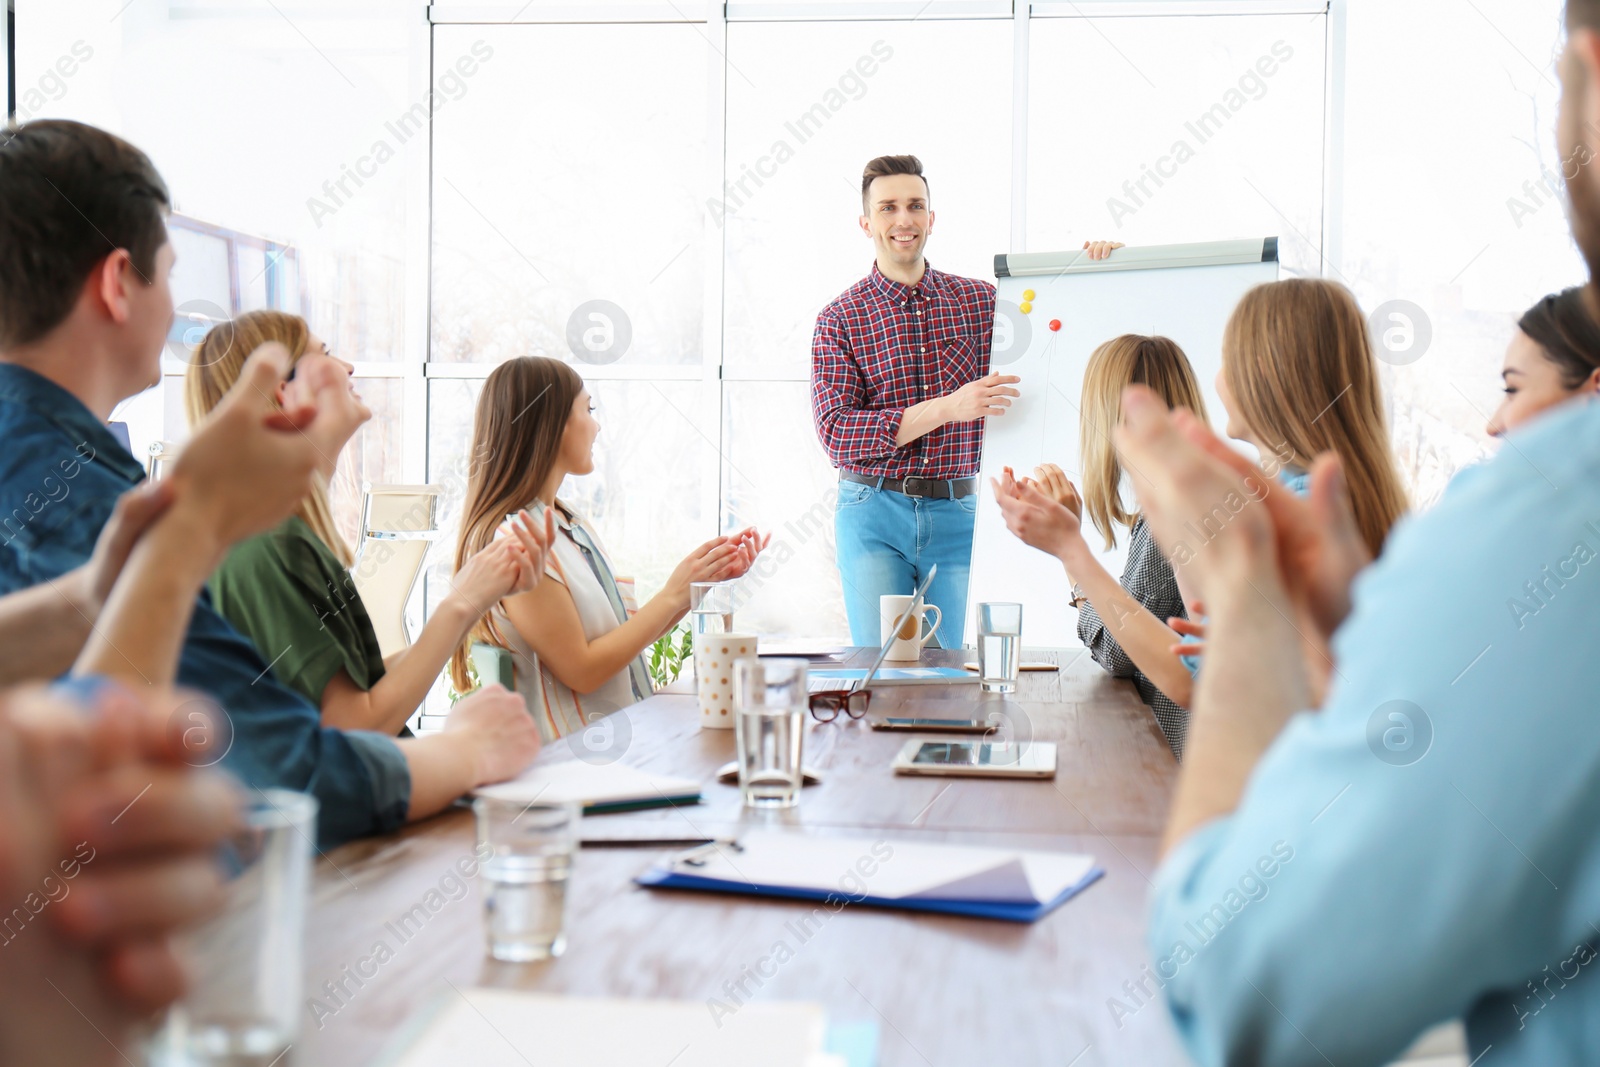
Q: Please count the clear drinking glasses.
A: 5